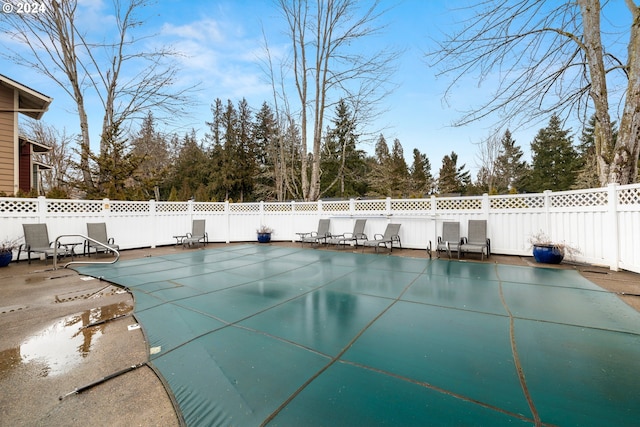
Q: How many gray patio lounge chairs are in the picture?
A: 8